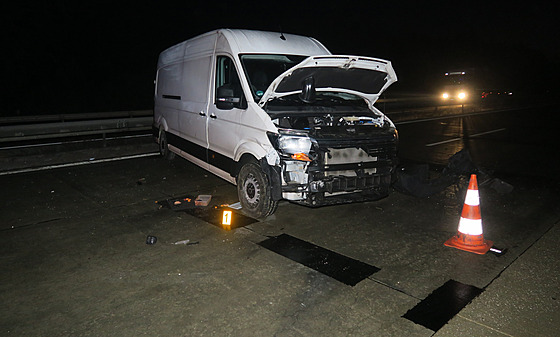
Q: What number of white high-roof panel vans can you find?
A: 1